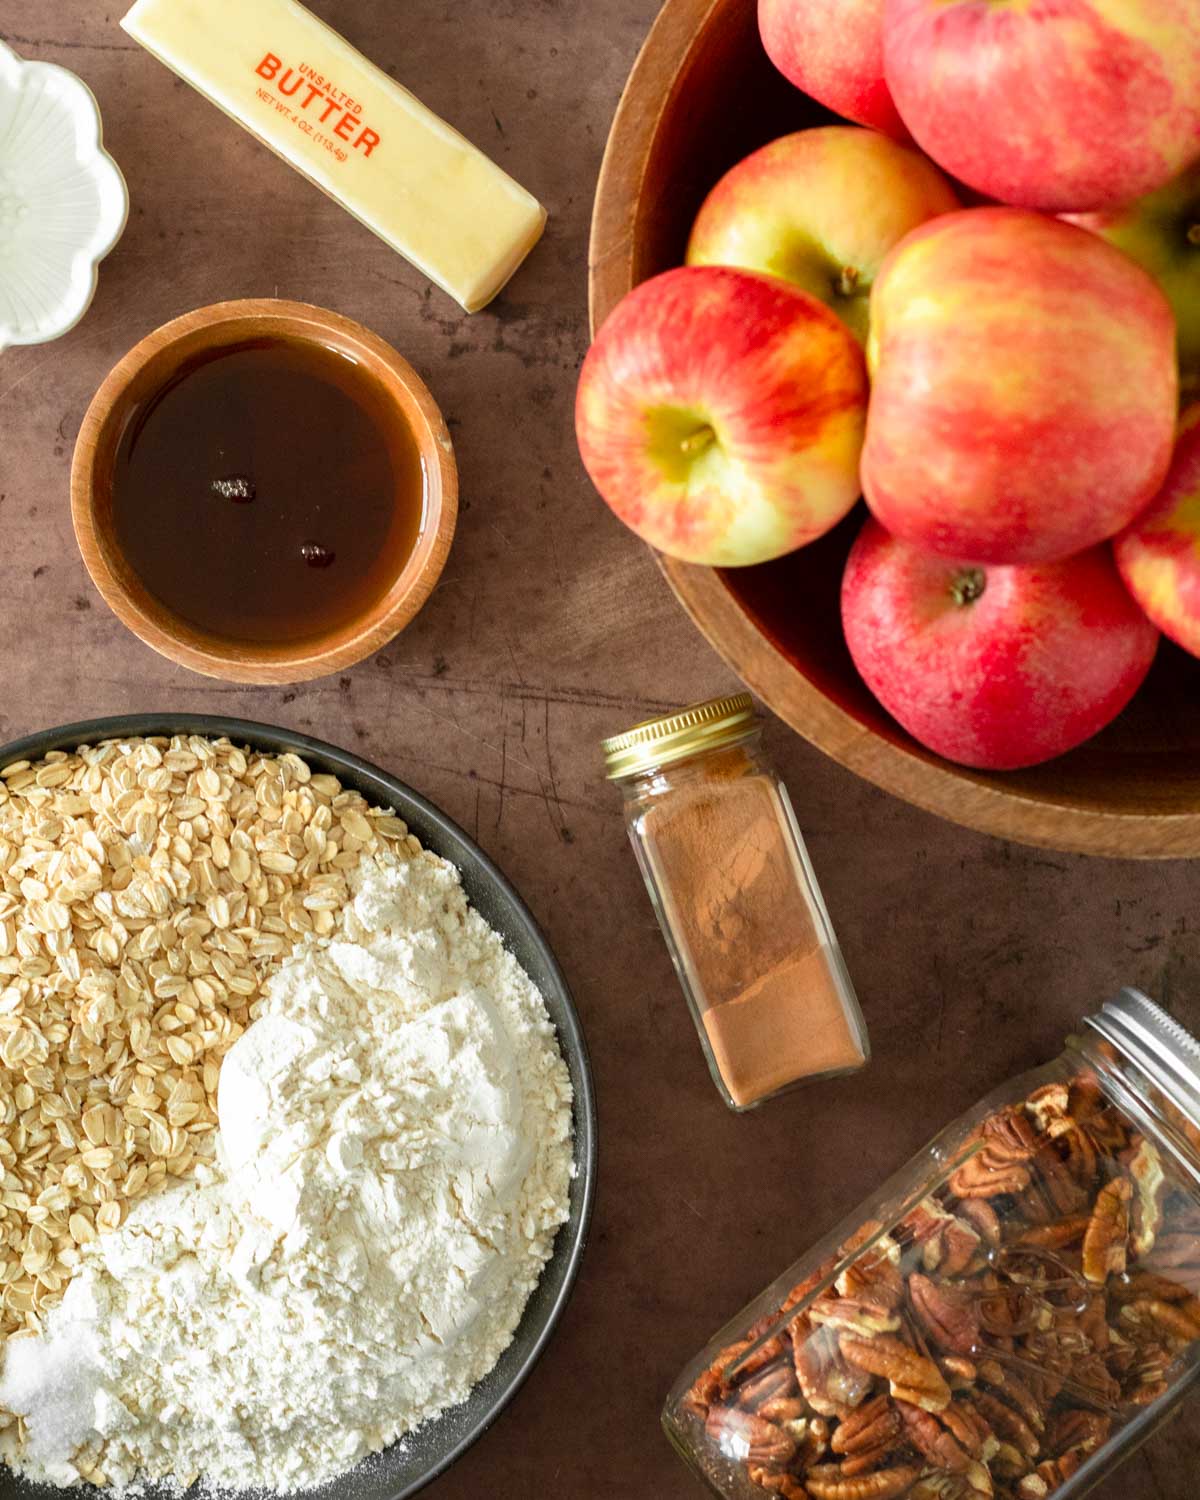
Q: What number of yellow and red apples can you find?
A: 8